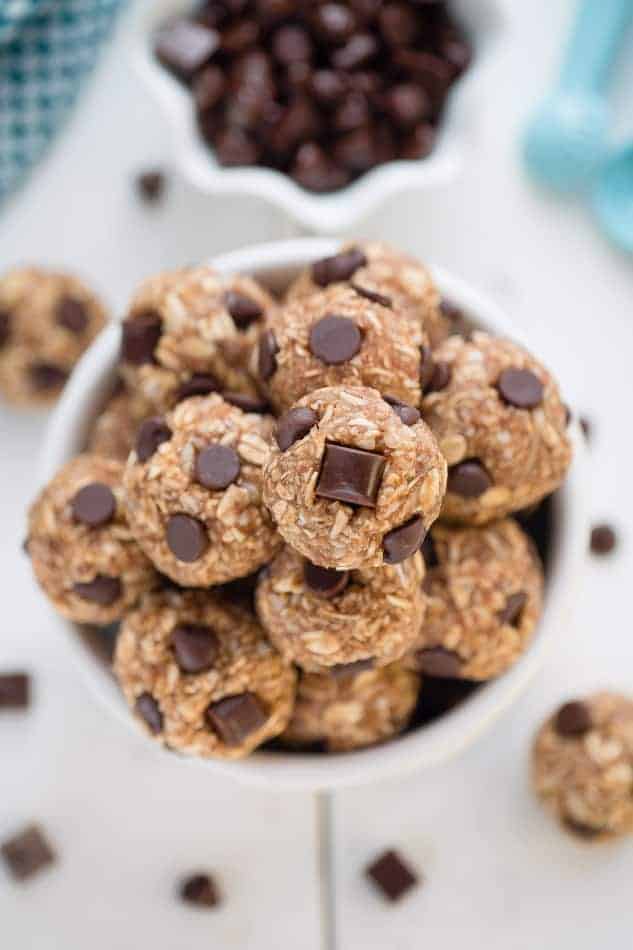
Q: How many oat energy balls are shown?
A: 14